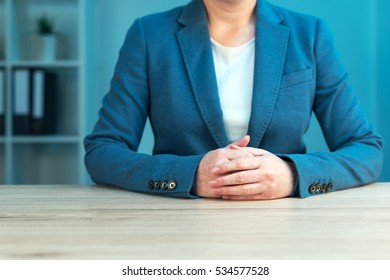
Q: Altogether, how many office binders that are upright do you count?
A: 3